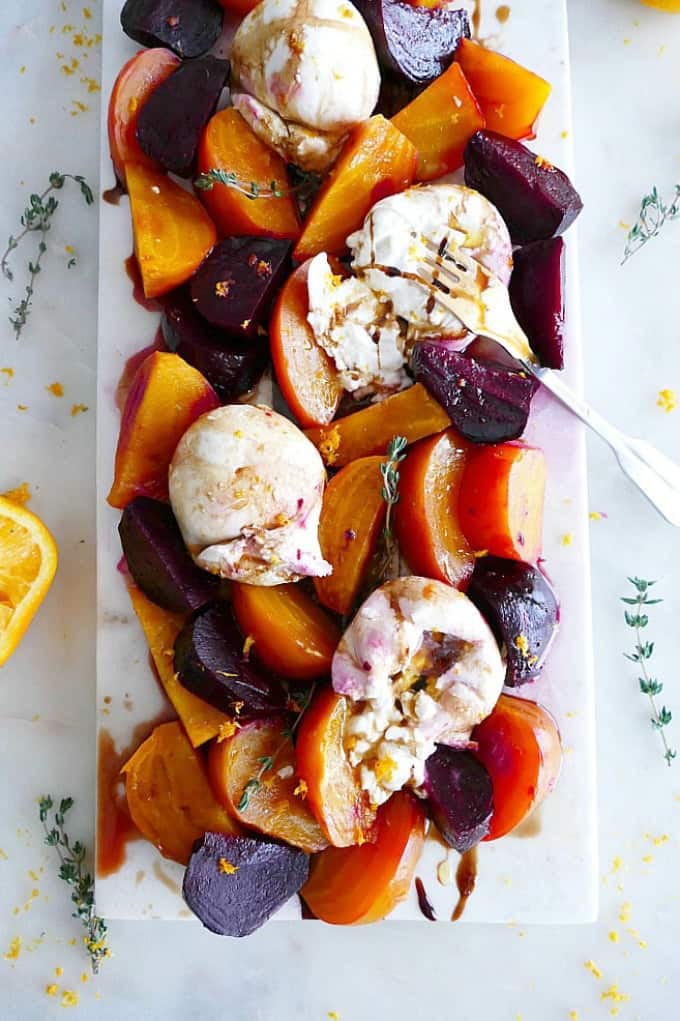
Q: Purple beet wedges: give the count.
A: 13